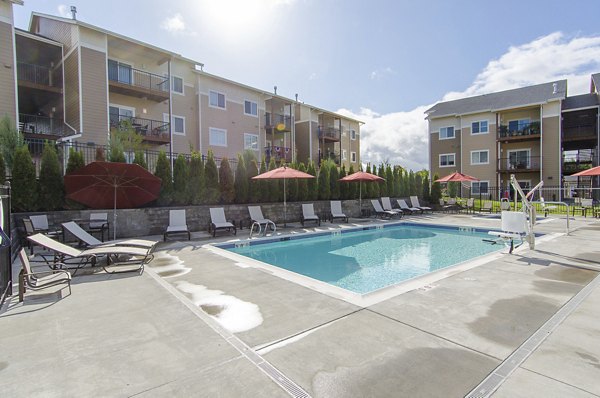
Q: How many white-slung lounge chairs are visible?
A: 11